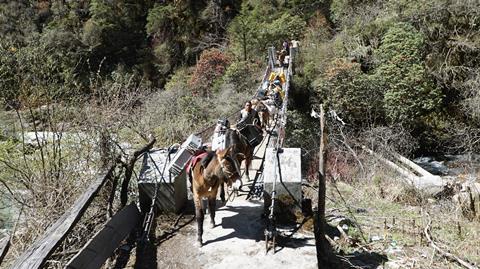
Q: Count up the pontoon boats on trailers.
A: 0